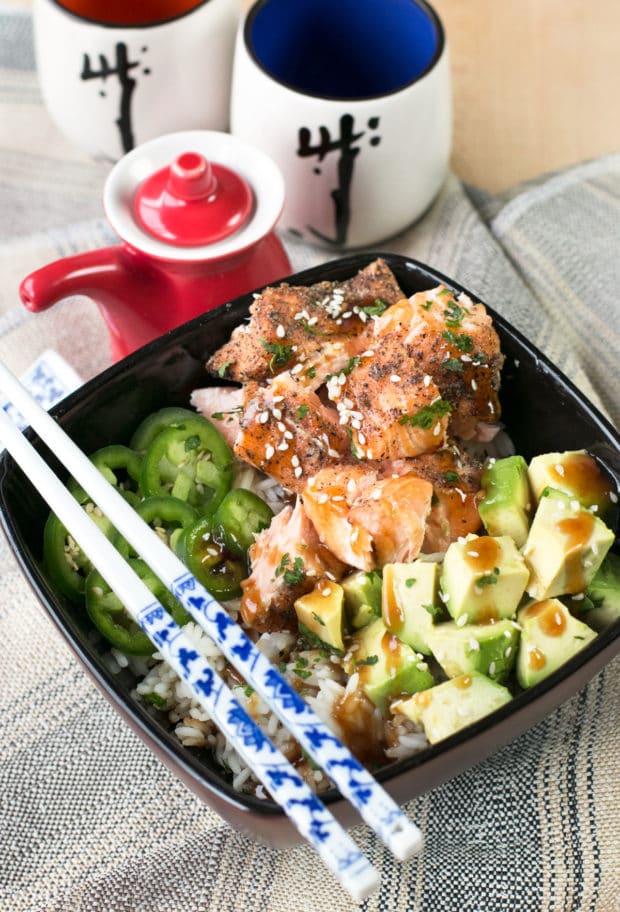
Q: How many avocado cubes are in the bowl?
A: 12